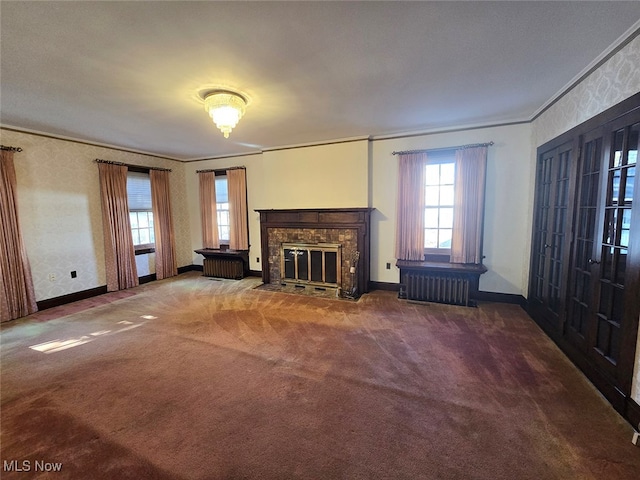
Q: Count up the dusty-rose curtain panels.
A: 7